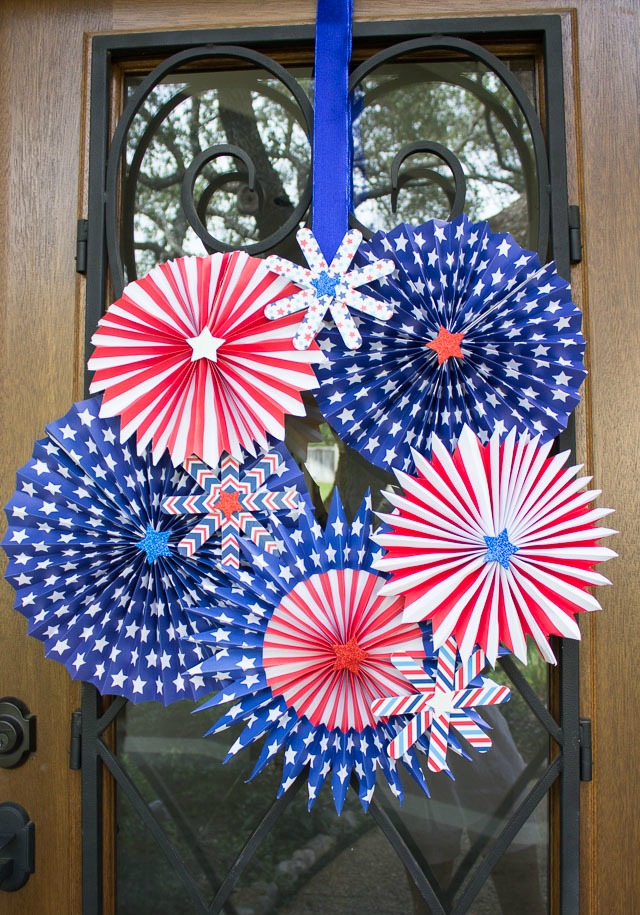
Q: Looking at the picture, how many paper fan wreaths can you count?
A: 5